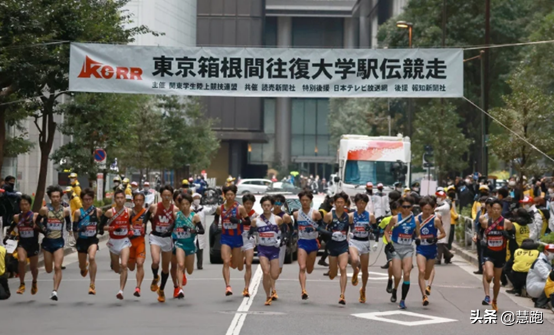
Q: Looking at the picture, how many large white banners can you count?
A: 1